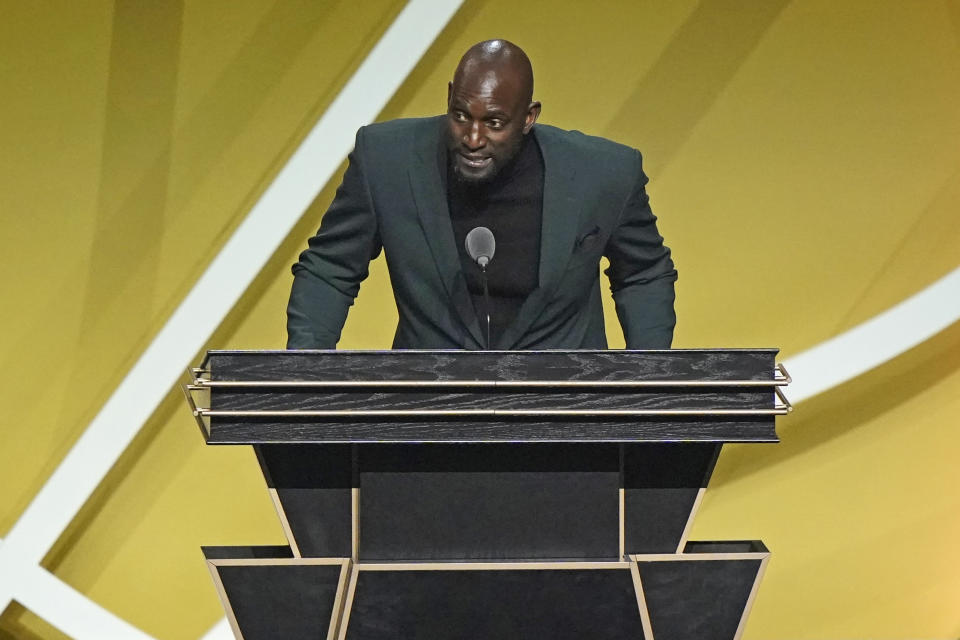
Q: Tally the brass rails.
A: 2